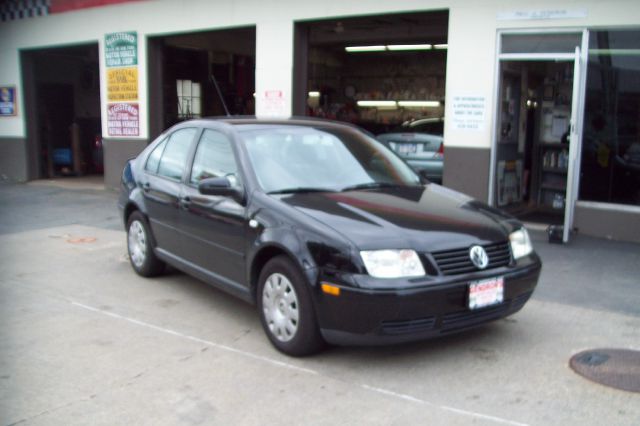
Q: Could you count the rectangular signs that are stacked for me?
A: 3